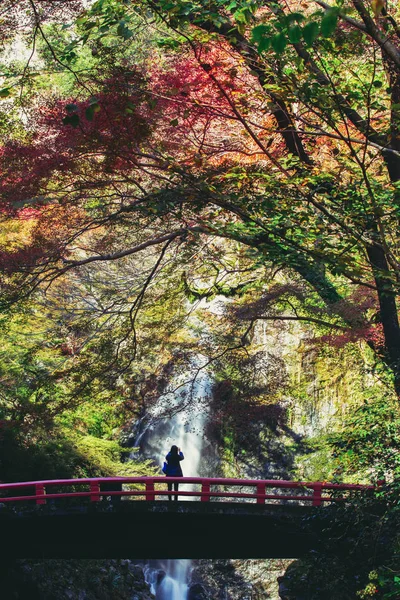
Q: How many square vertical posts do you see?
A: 6